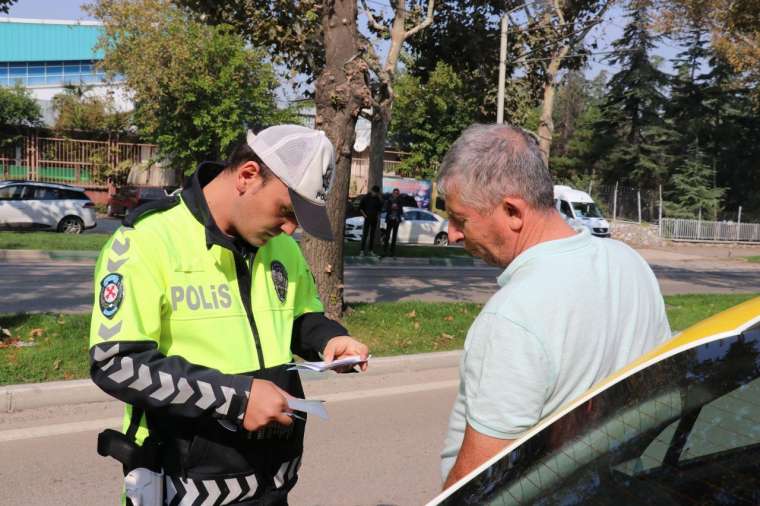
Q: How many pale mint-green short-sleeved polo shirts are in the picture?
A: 1